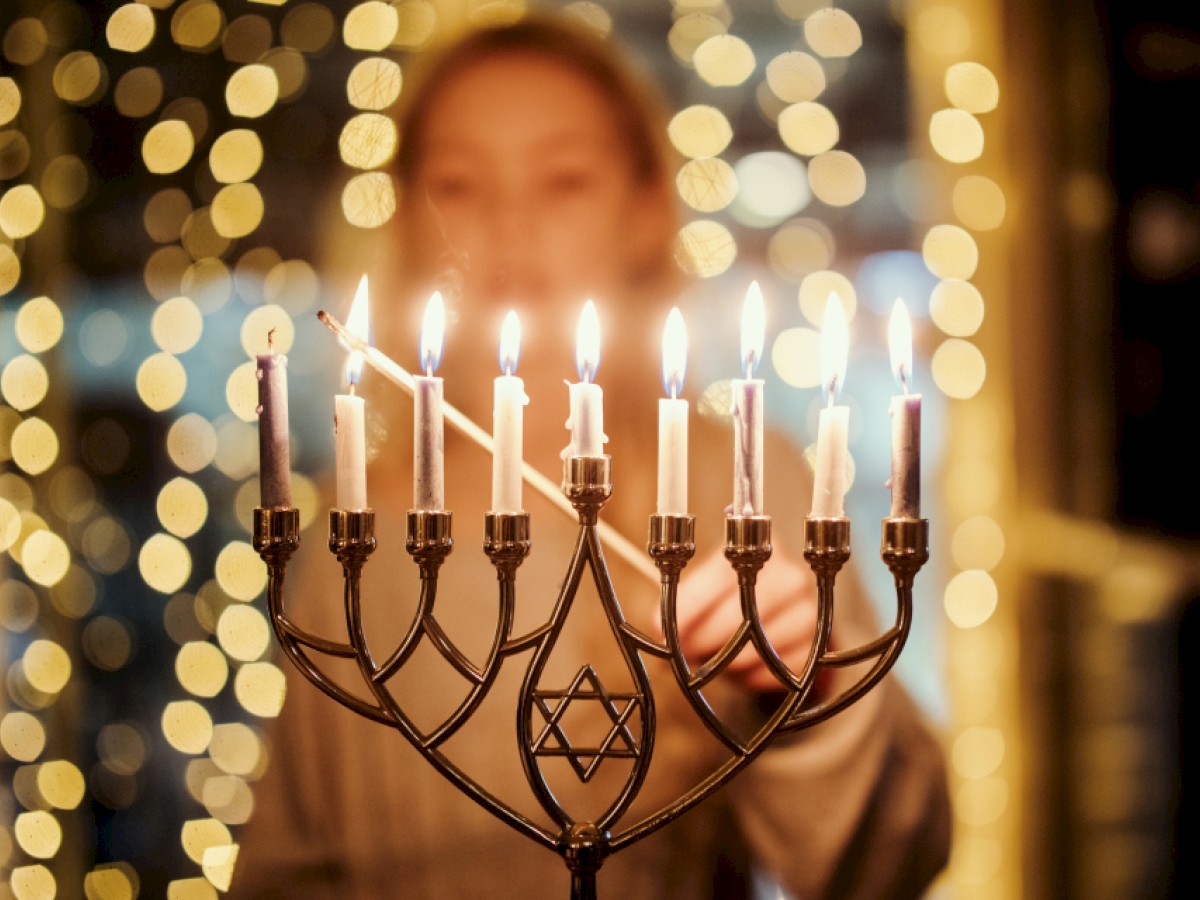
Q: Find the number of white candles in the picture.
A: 5